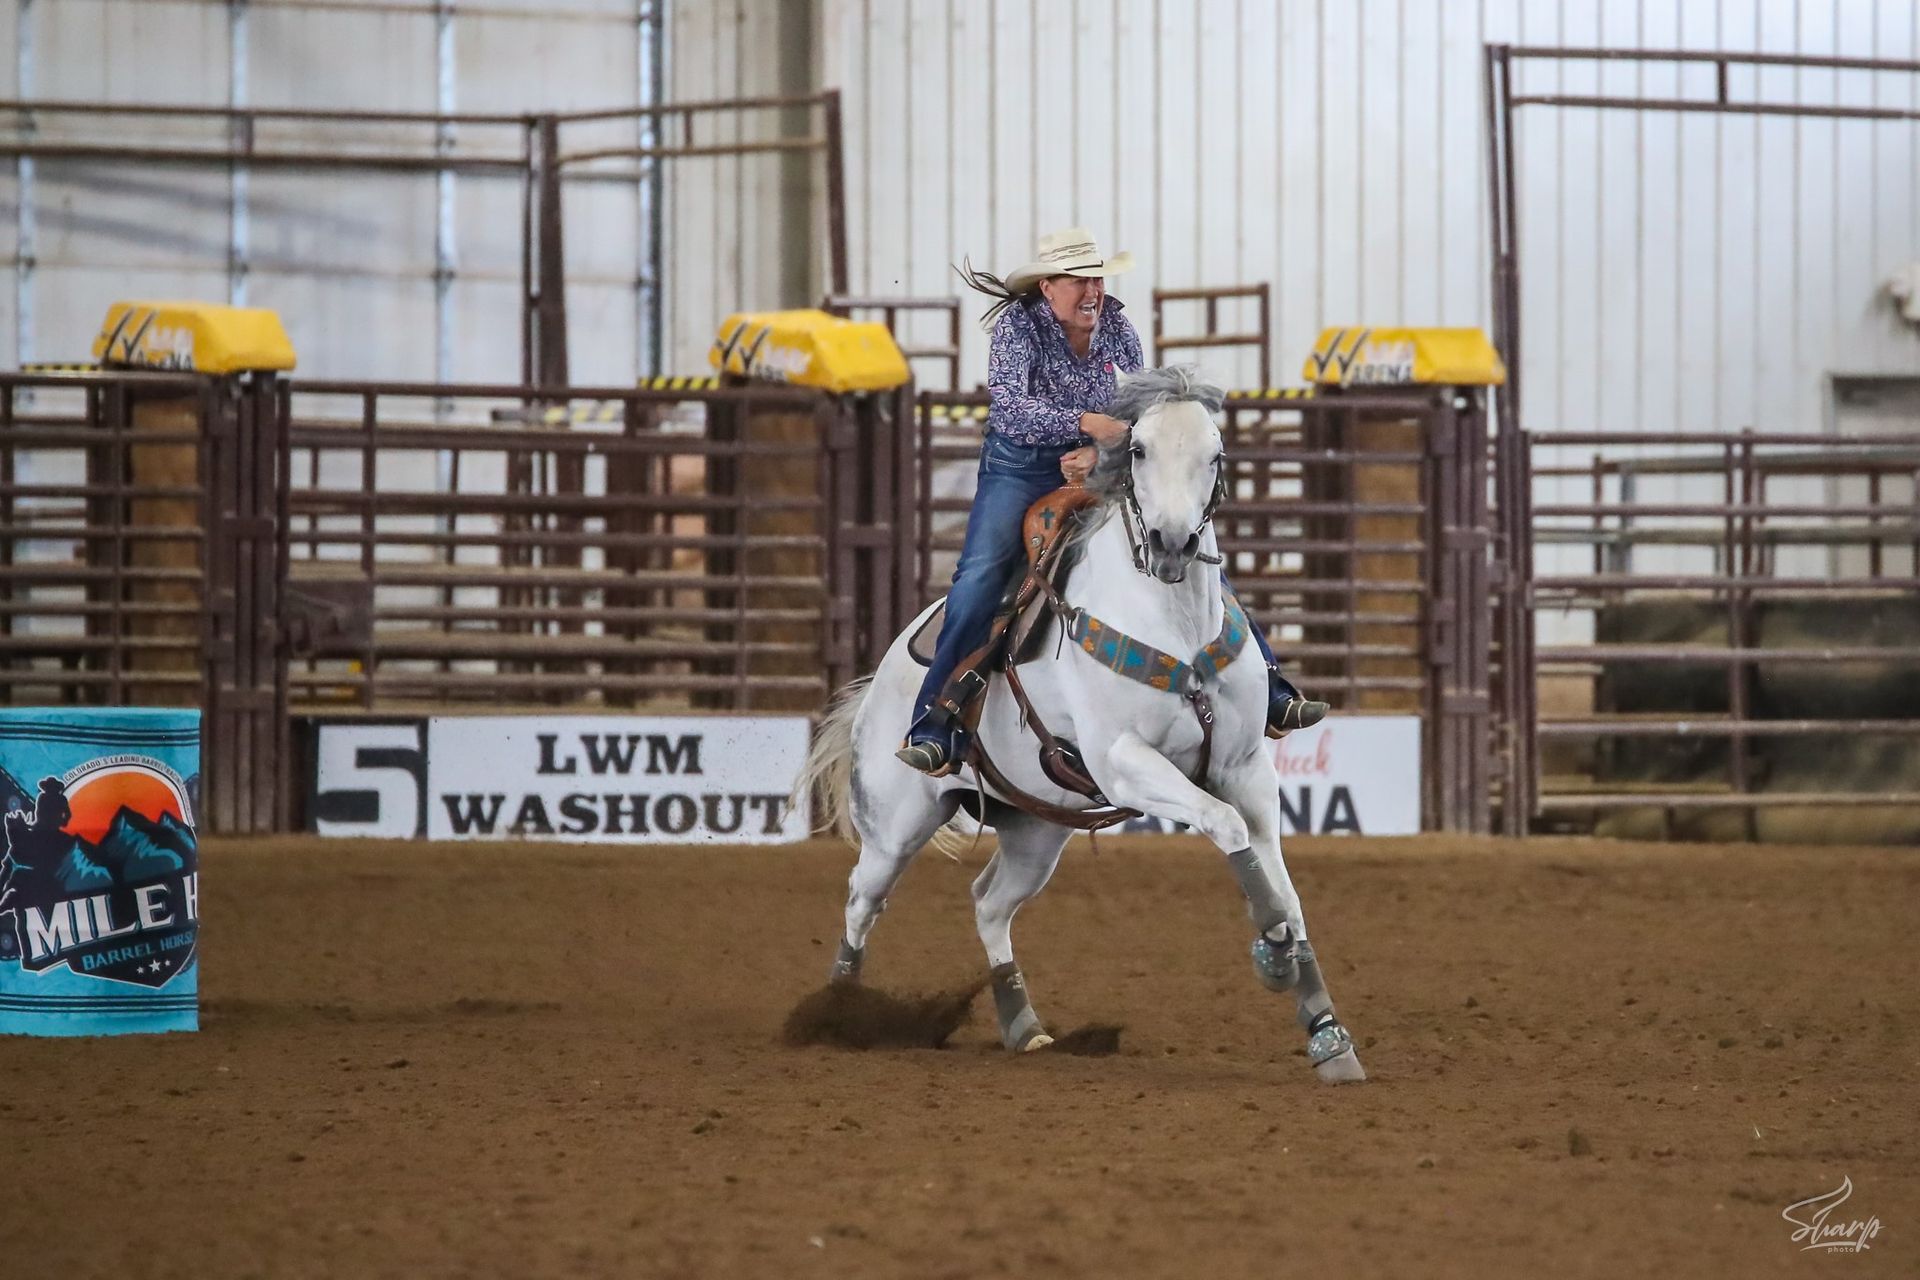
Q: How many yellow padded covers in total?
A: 3